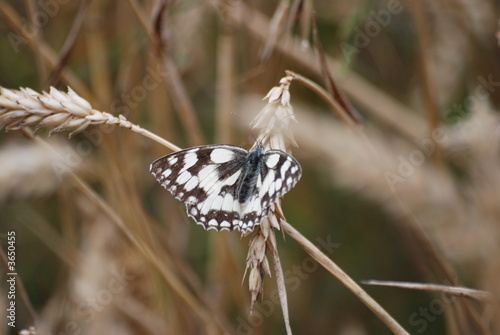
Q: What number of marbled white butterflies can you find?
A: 1